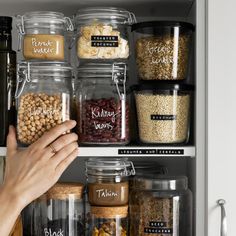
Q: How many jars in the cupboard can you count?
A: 10